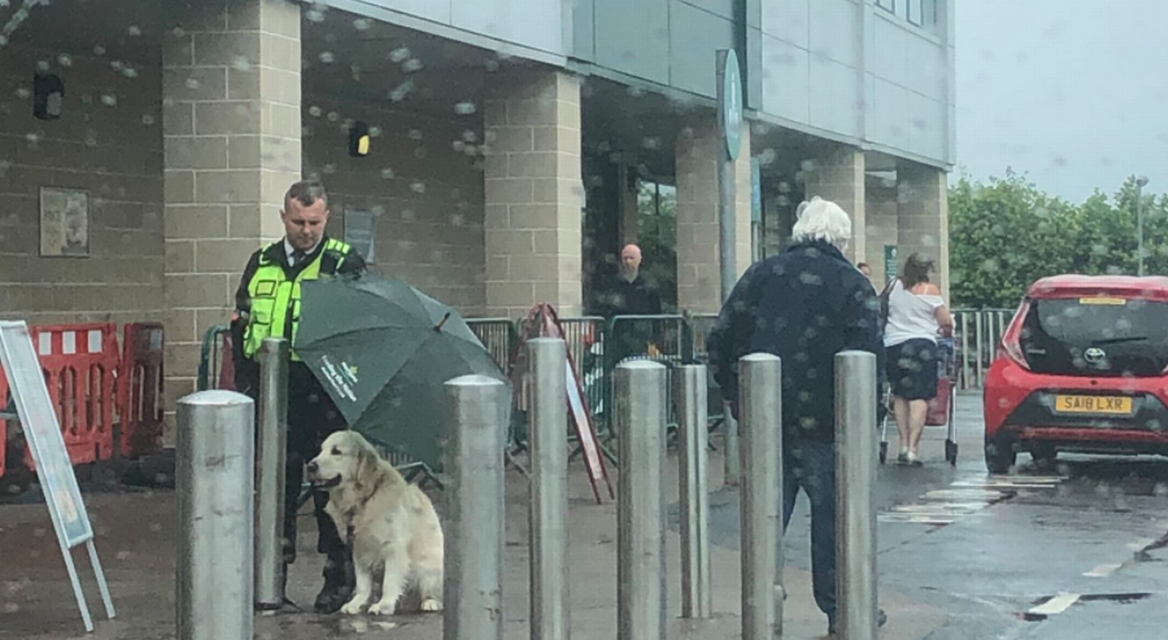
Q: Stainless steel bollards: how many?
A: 8